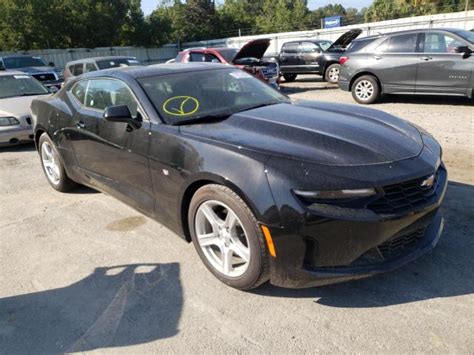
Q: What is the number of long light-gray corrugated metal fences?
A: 1